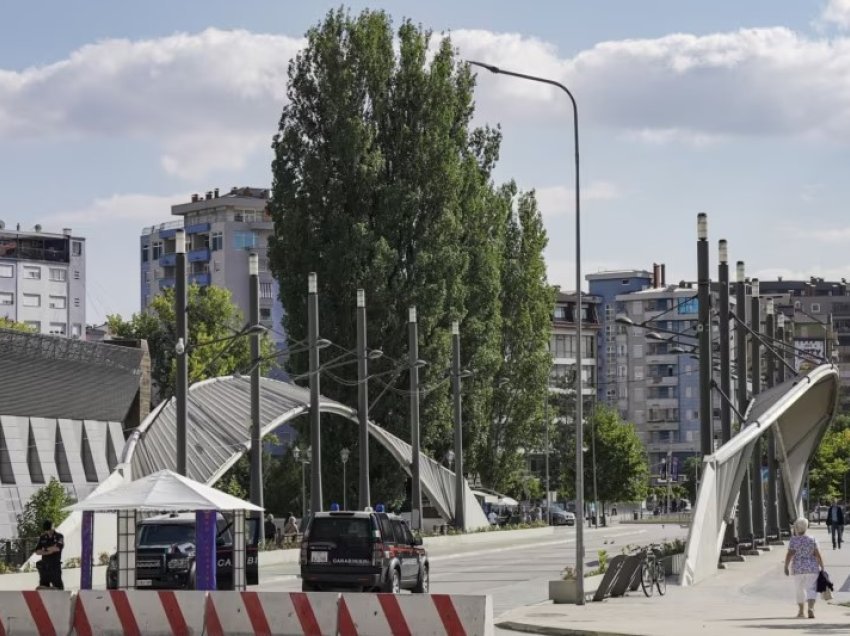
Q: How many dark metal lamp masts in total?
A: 12